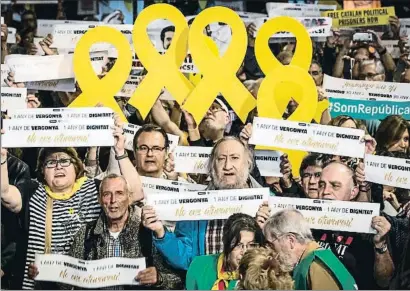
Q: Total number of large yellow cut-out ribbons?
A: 5